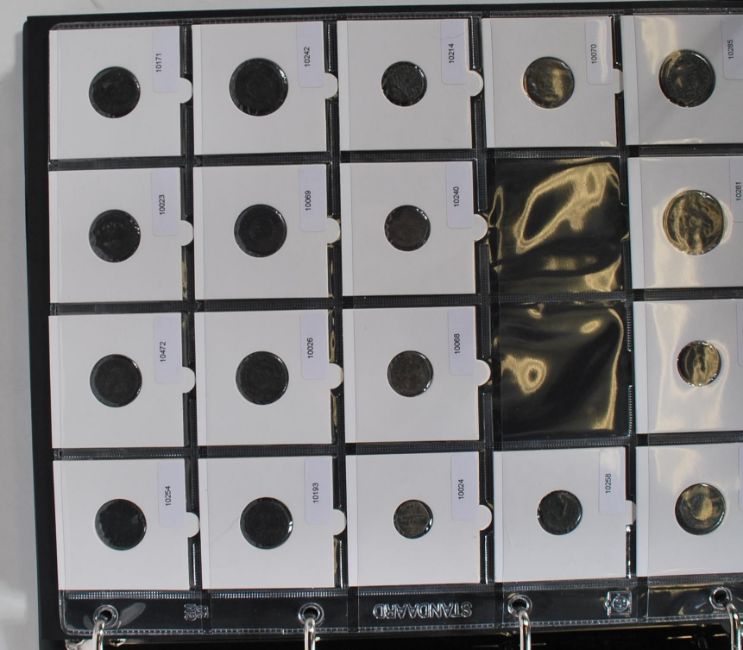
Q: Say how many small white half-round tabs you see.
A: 14